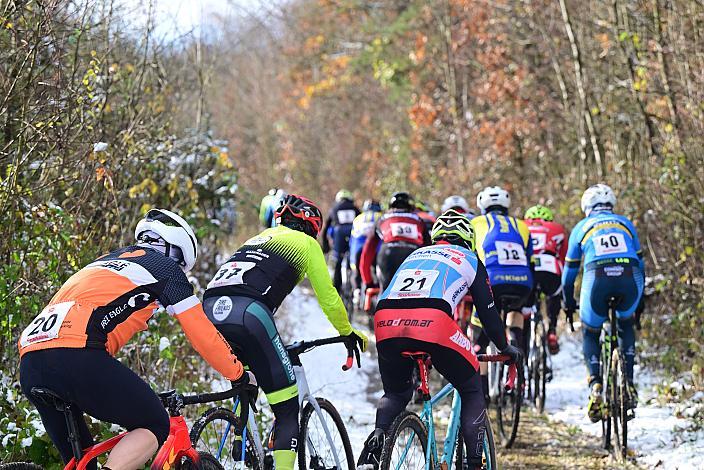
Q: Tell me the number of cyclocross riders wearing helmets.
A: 12